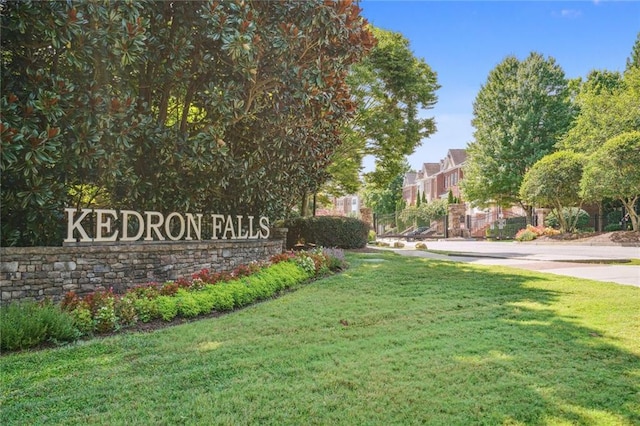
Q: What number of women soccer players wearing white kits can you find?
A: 0